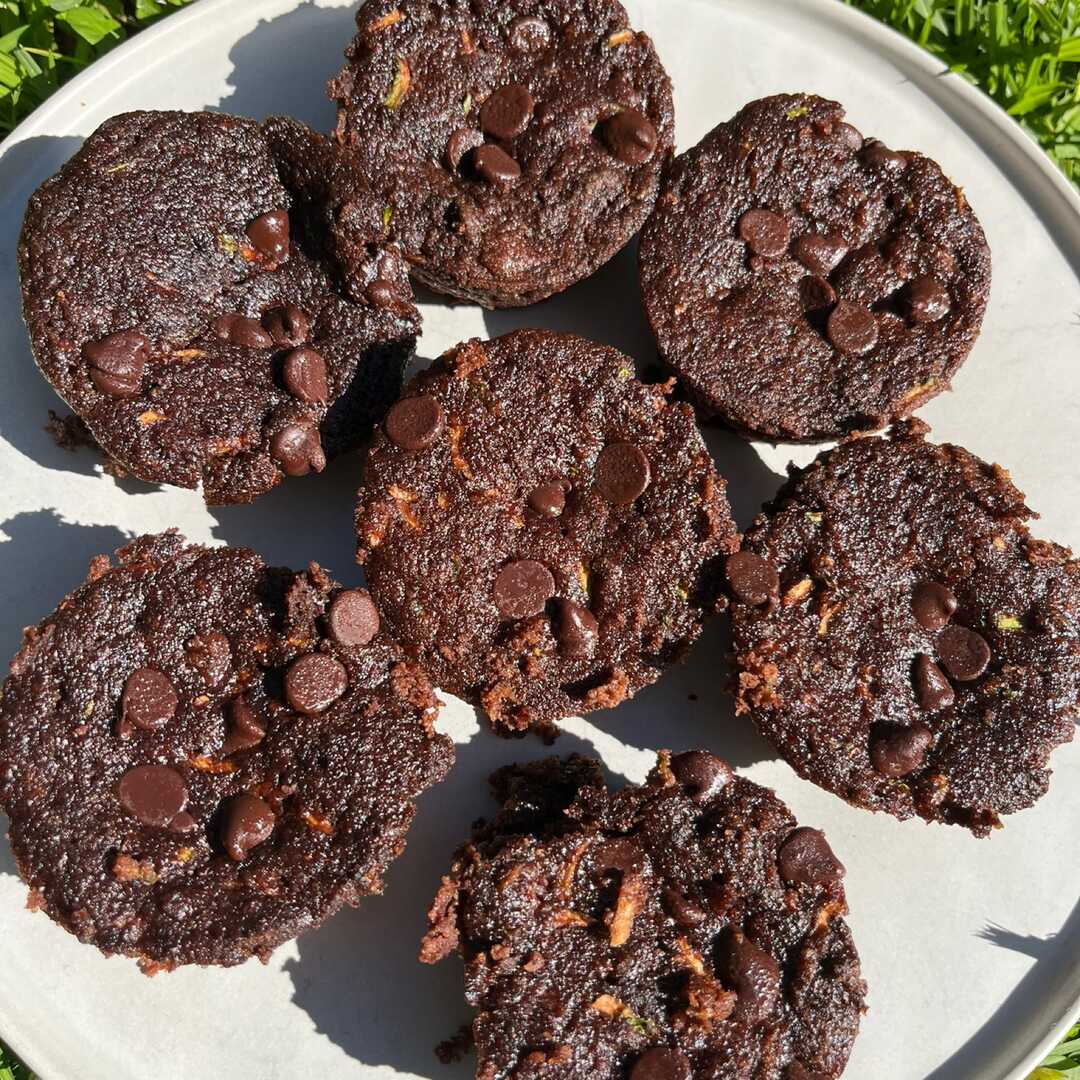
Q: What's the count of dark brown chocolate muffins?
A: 7